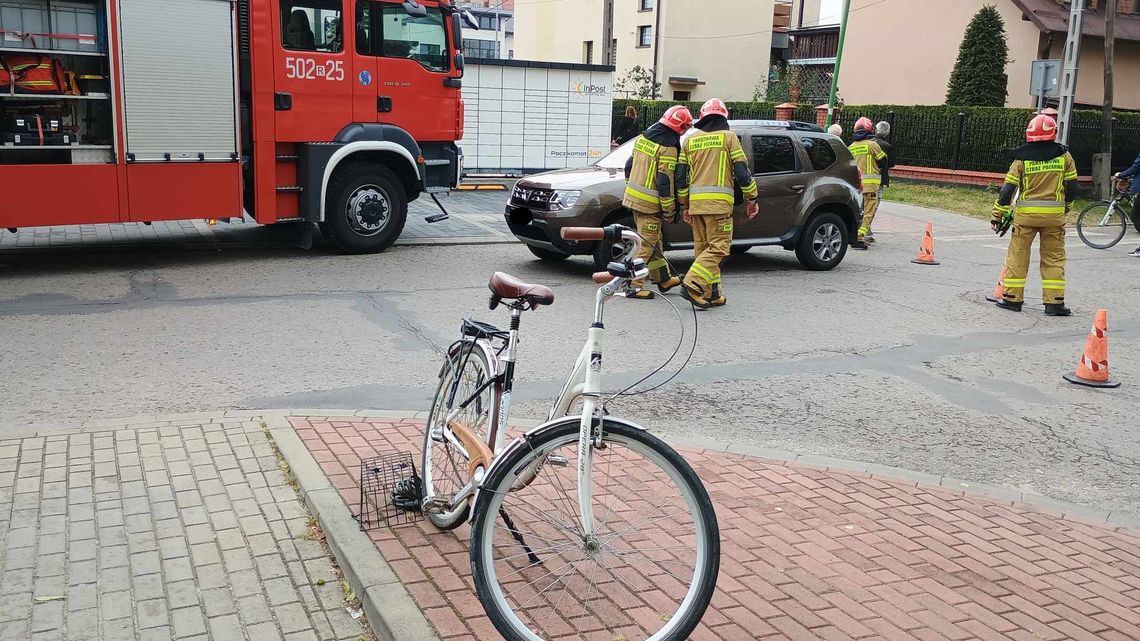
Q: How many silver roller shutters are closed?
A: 1